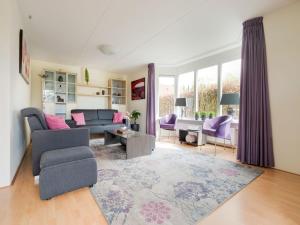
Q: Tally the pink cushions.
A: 3